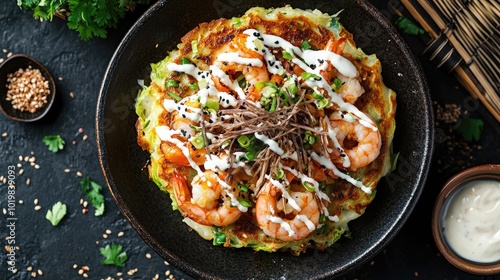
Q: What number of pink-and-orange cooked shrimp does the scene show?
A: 6